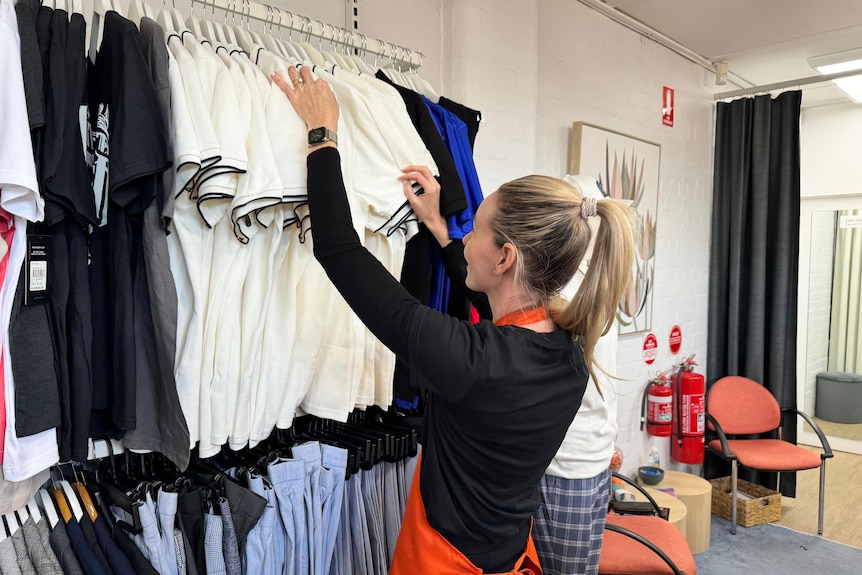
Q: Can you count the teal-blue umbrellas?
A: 0